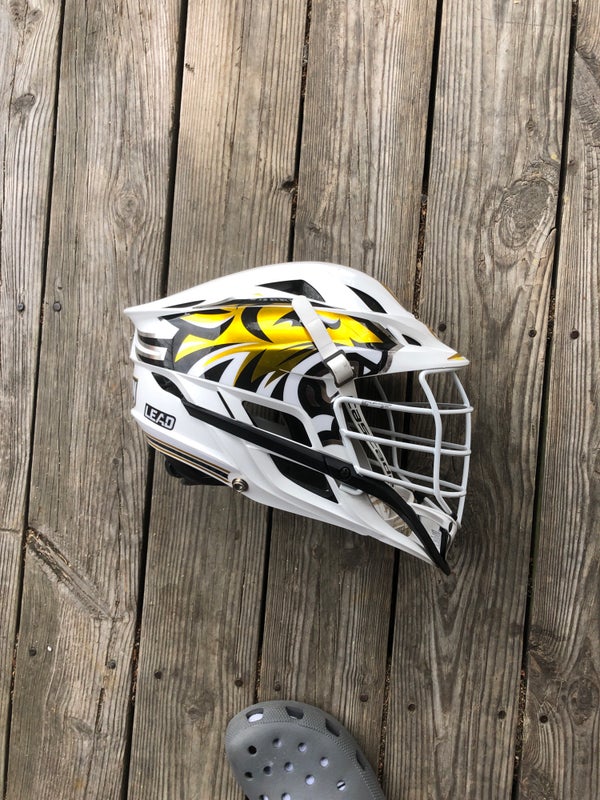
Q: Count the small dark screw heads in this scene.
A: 14